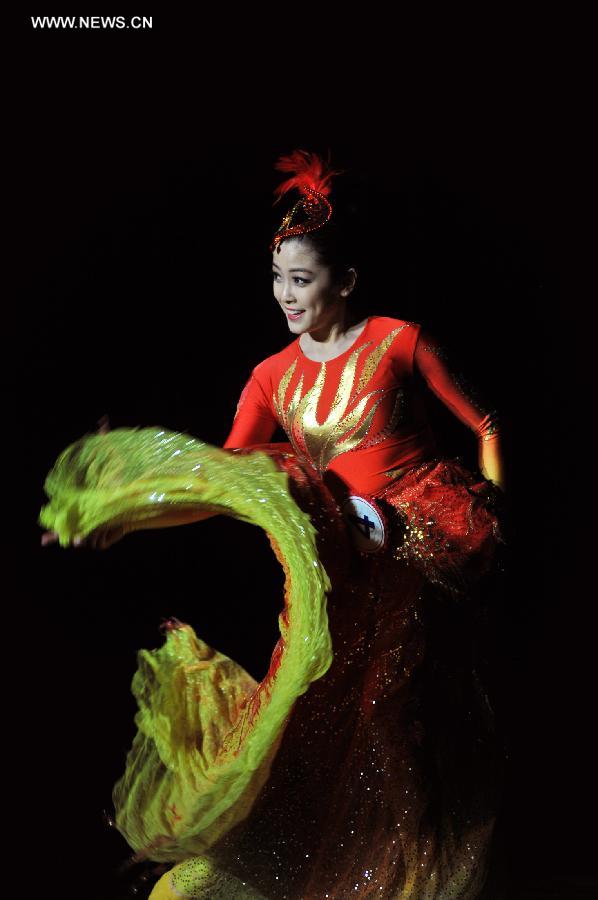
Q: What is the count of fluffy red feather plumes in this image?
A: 1